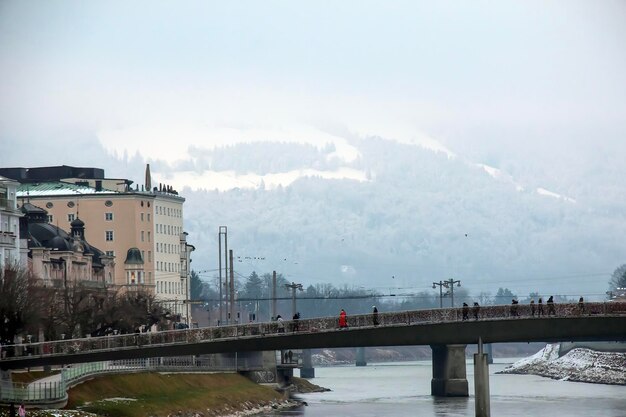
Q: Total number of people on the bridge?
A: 11